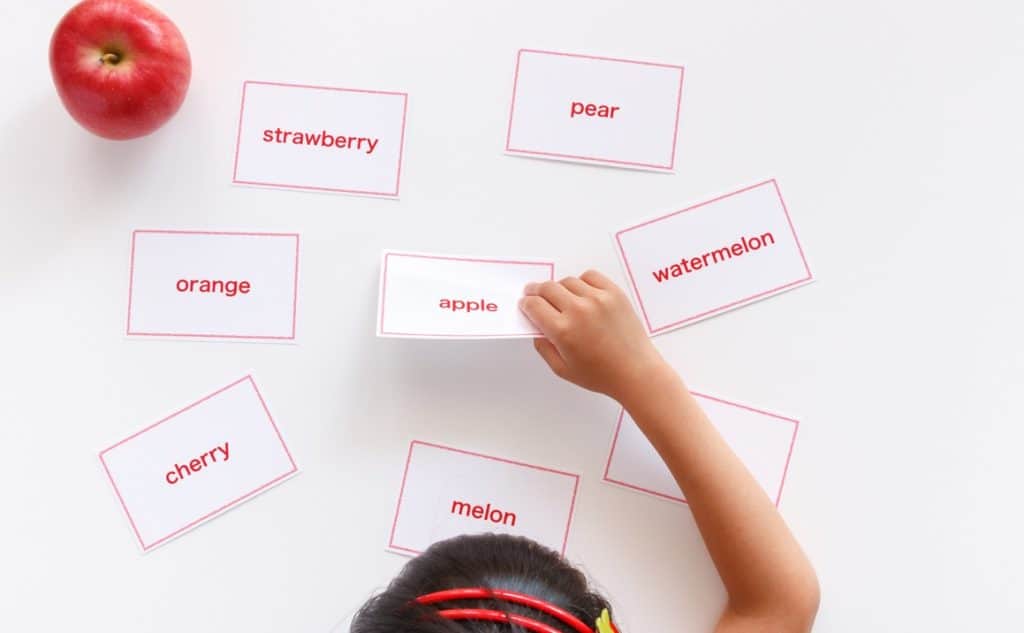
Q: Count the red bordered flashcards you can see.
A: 8